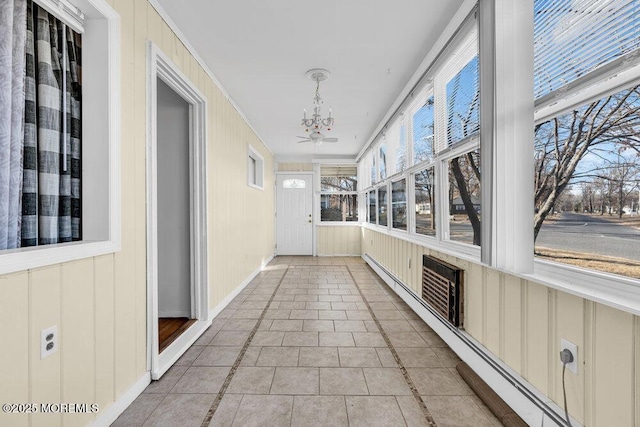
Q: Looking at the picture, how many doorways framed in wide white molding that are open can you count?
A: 1